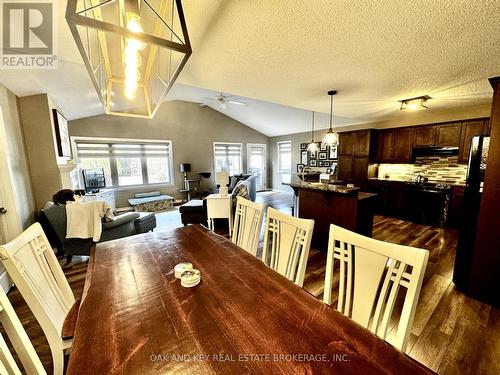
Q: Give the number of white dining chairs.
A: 5